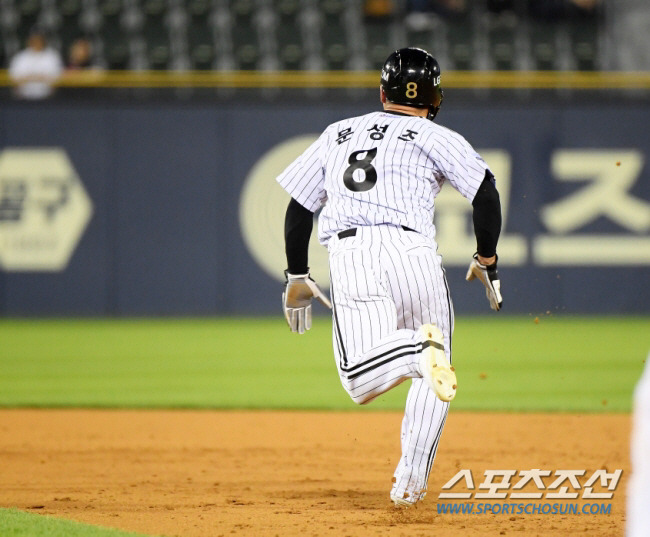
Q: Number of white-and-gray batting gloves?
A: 2